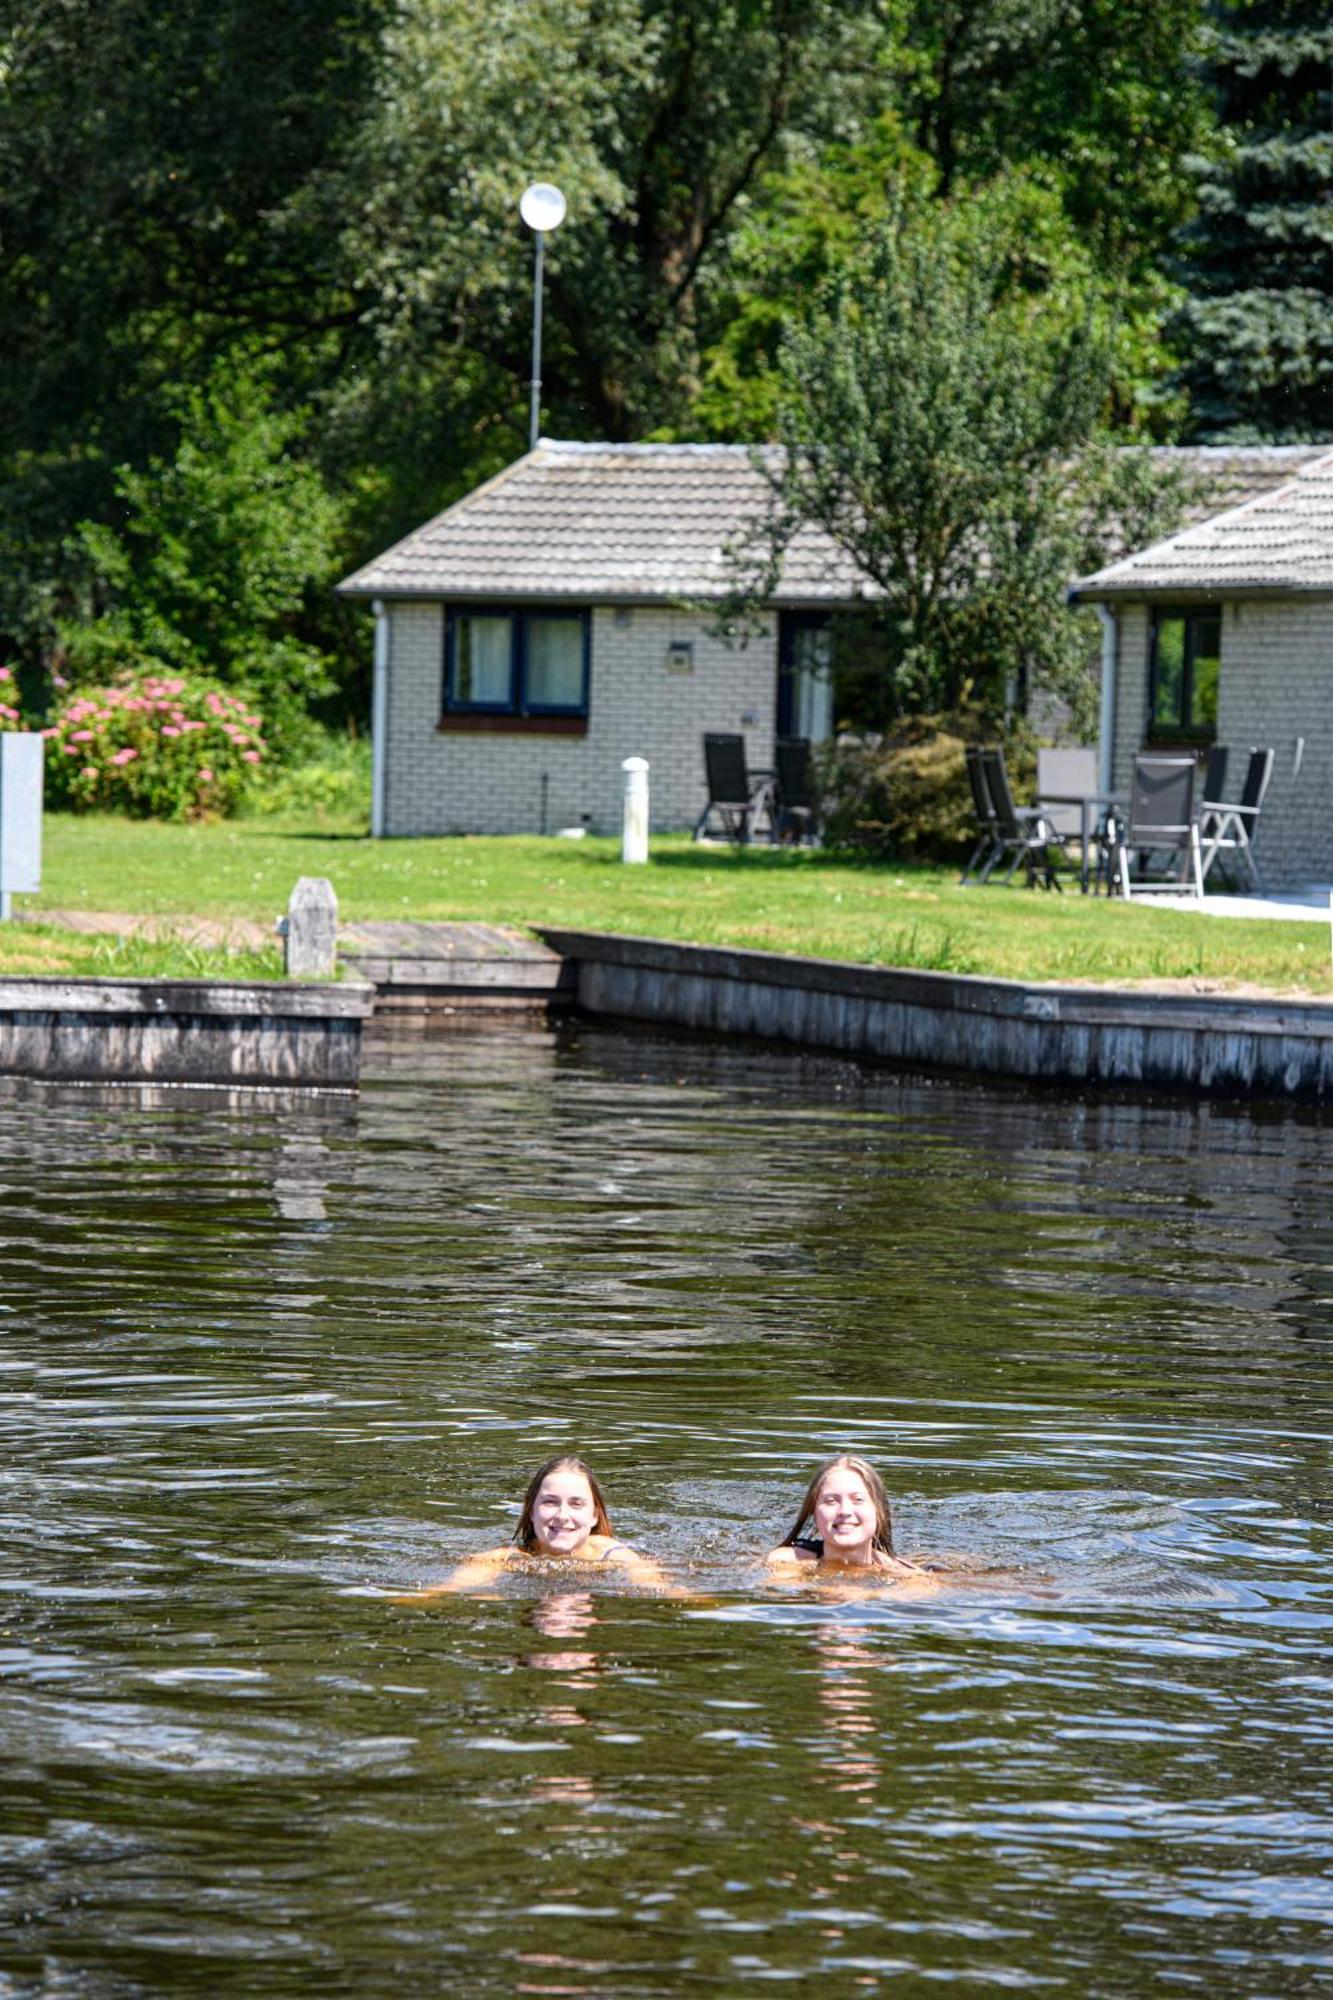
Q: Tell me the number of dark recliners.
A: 7